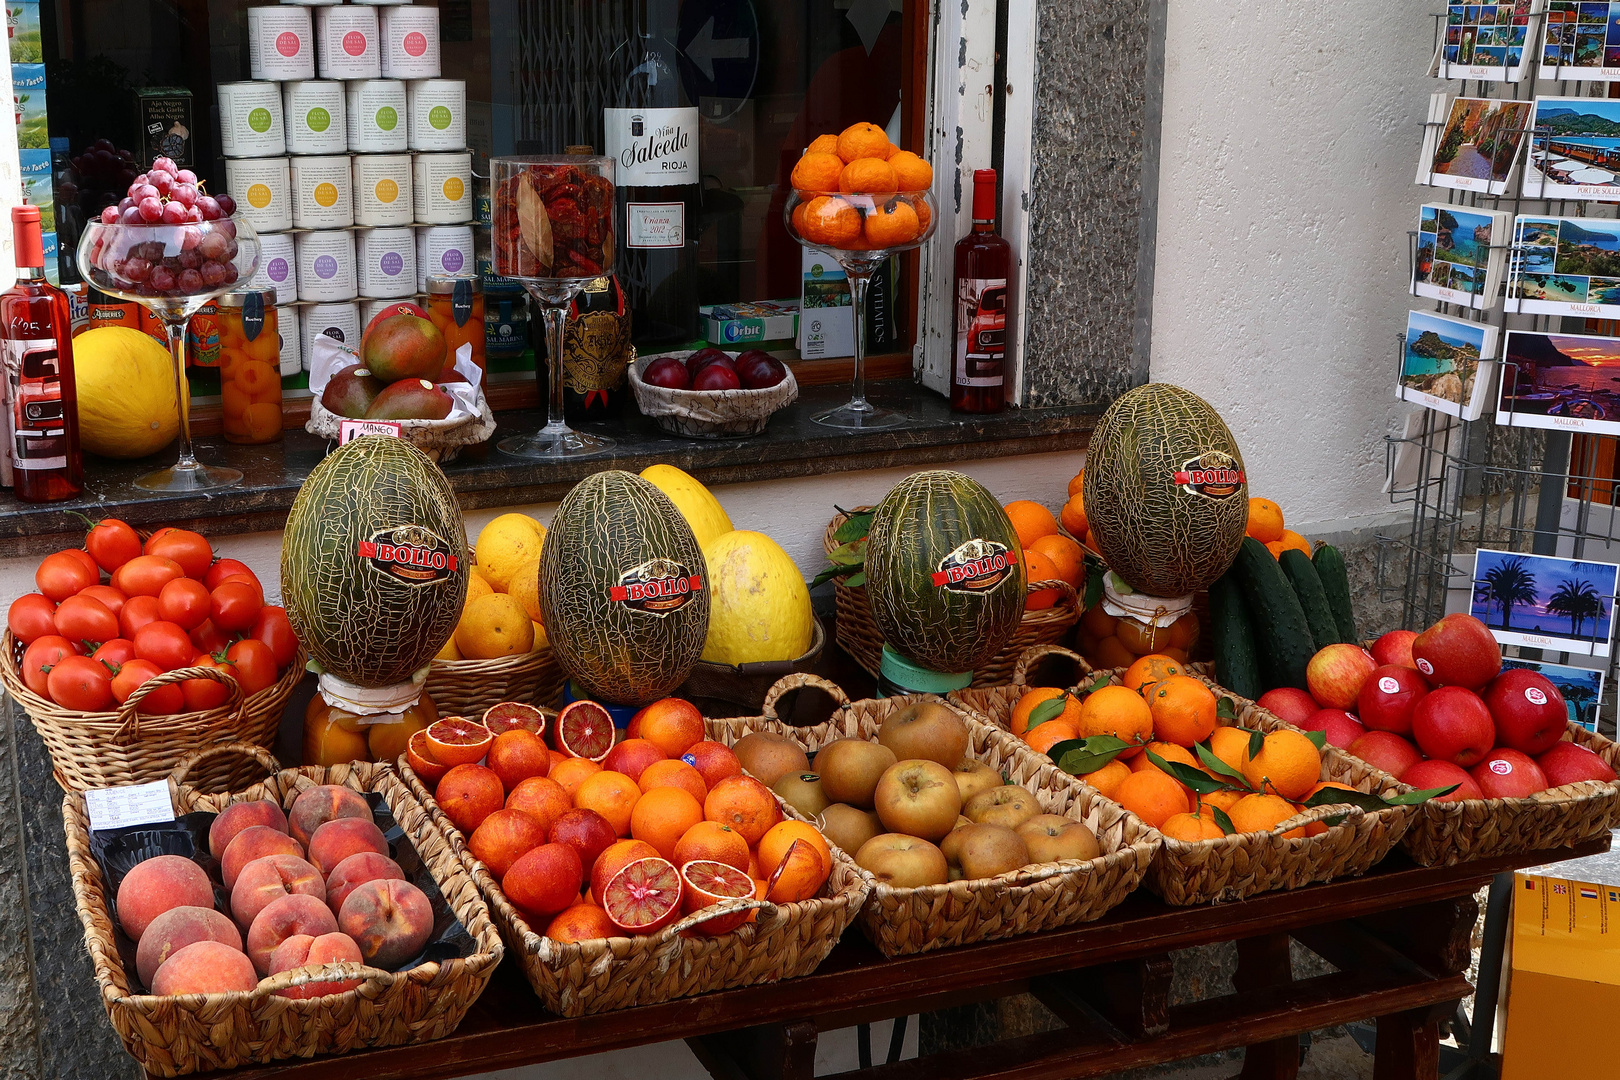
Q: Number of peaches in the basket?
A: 12